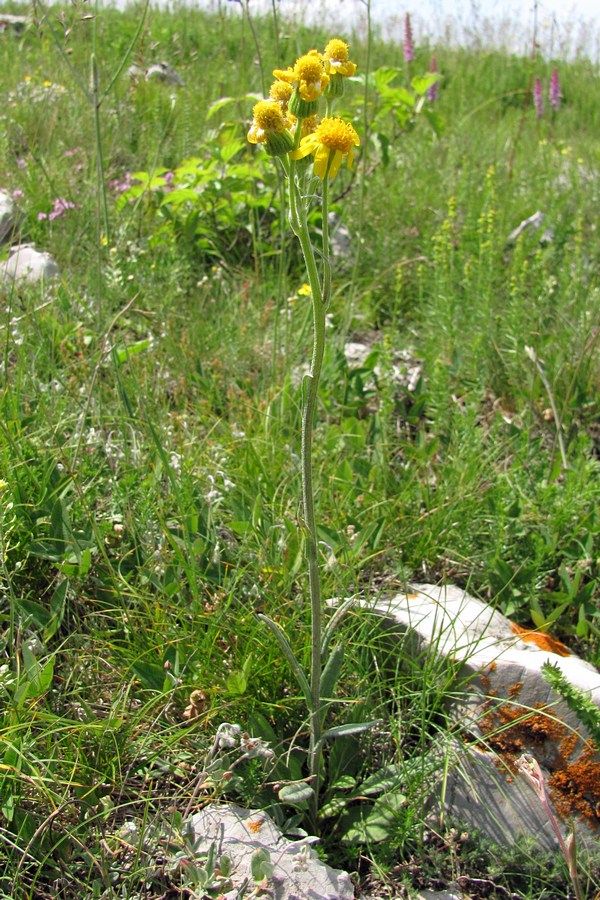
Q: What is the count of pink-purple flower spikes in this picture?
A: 4